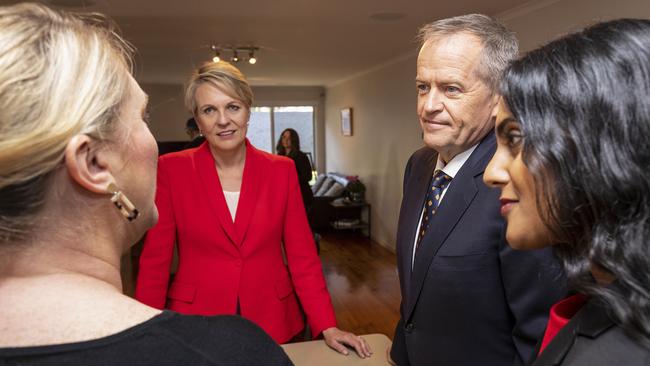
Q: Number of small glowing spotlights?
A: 3